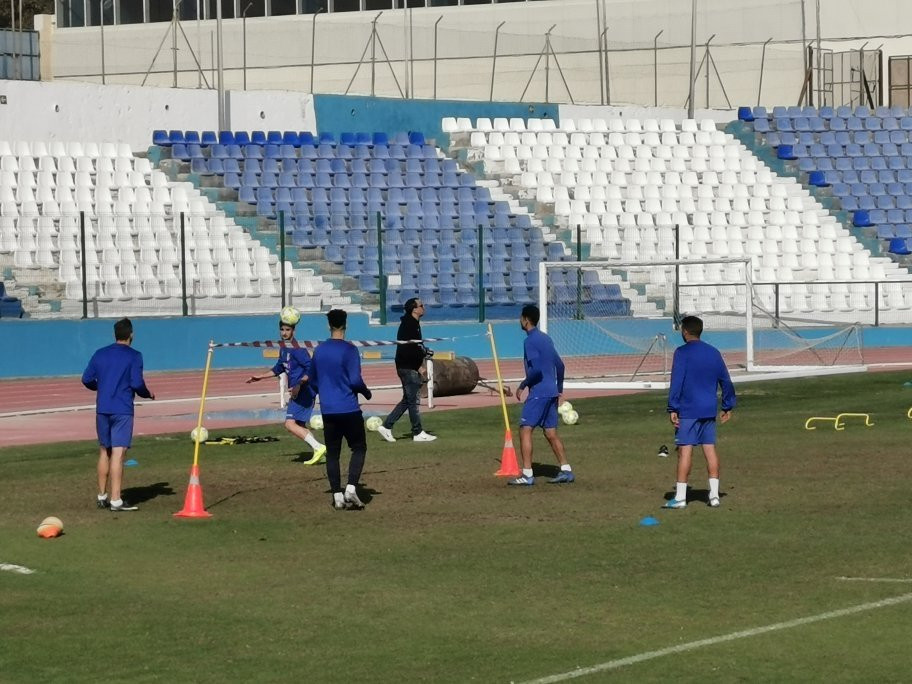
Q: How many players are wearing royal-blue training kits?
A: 5